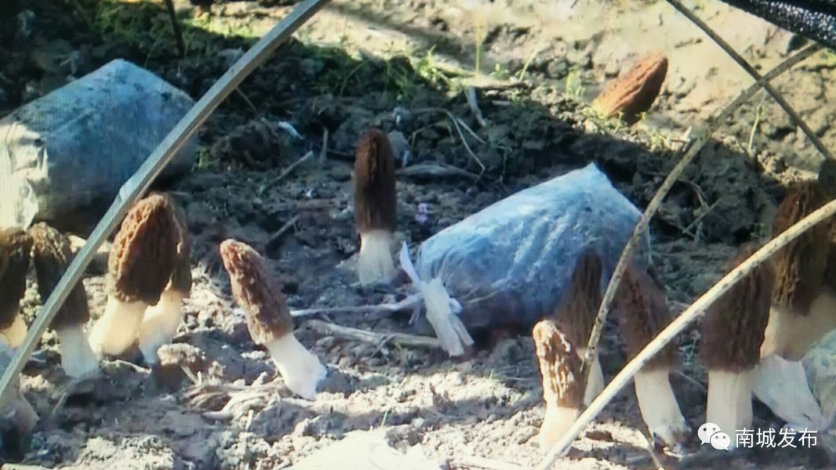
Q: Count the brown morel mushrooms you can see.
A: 13